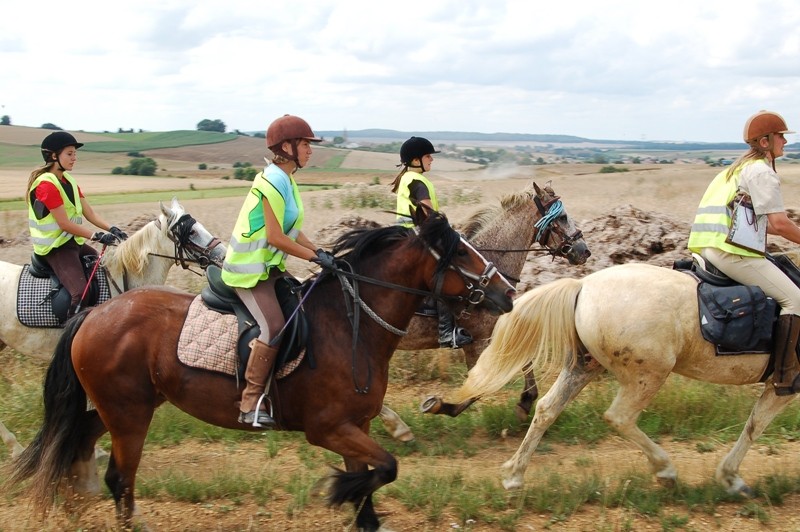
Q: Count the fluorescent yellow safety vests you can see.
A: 4